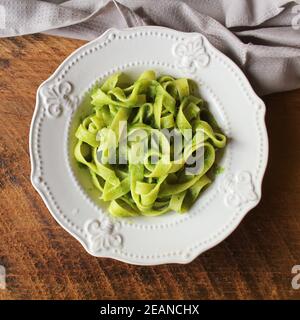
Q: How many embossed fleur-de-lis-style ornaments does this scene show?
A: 4